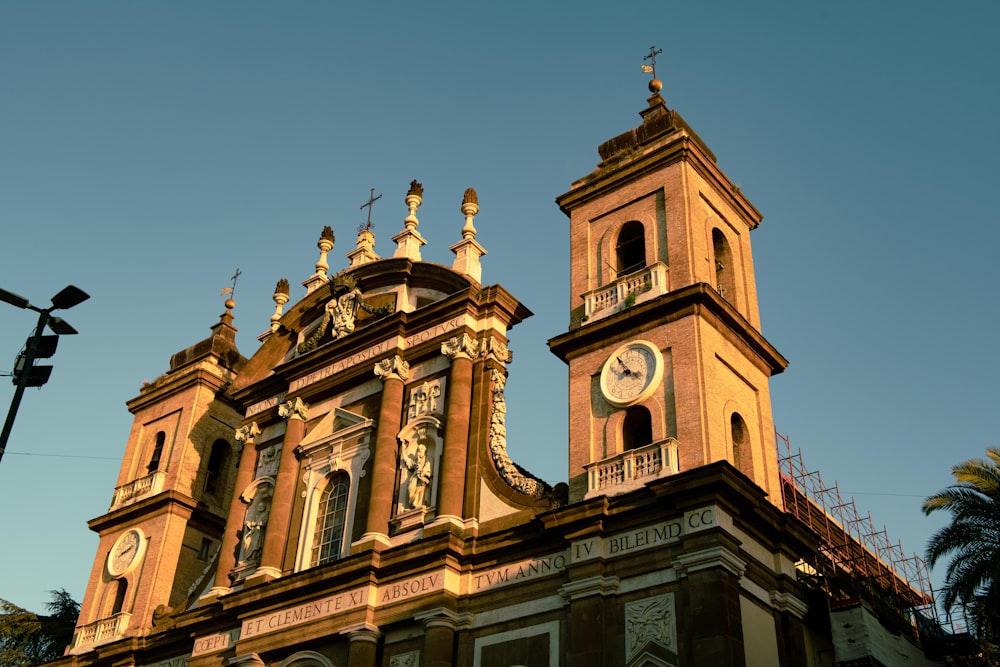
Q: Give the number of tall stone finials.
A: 4